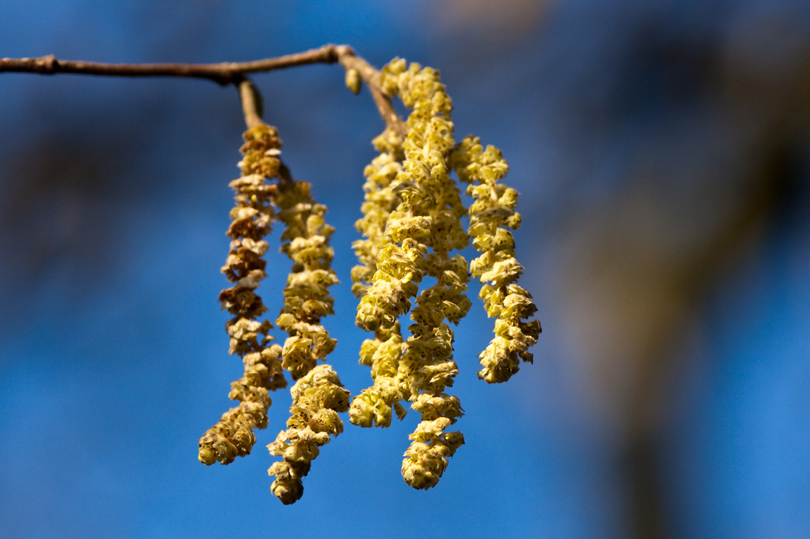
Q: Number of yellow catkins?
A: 6